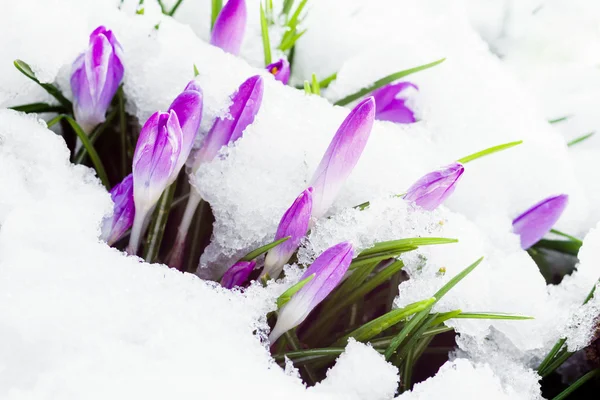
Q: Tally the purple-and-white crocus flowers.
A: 14